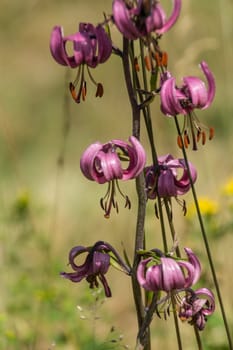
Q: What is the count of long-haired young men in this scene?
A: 0